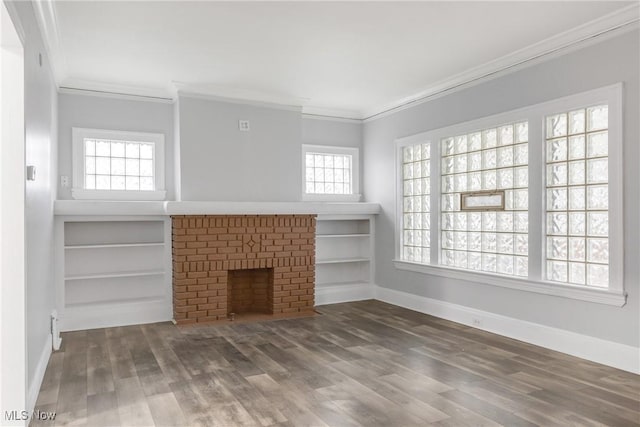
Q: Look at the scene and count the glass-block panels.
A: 5